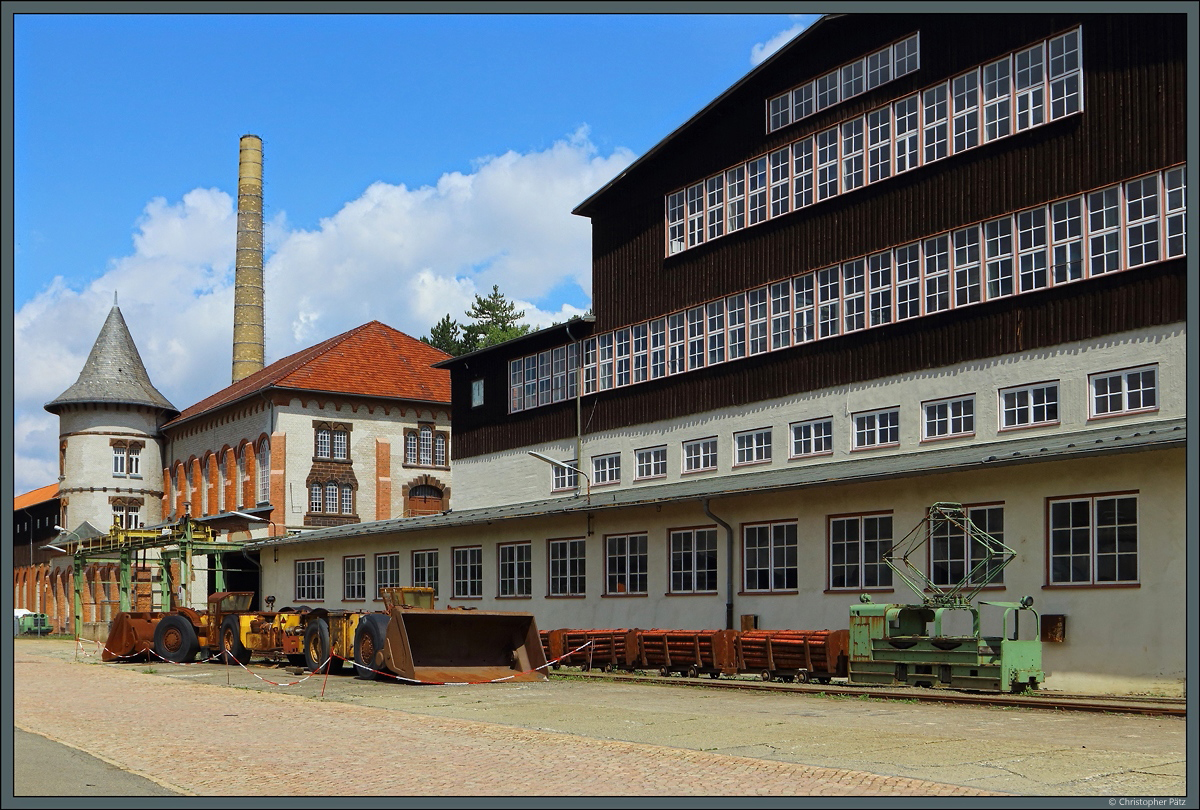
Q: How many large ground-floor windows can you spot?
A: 13